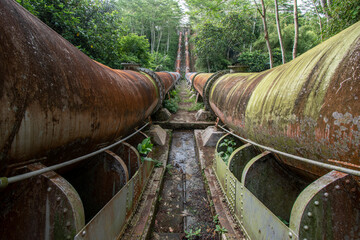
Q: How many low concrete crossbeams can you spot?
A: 1